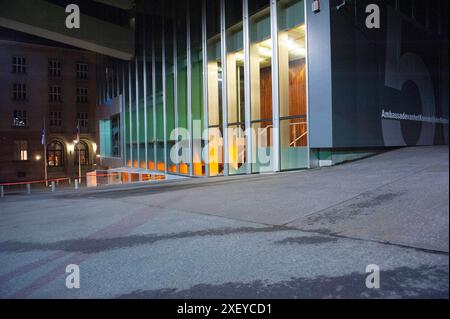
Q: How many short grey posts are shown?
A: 4